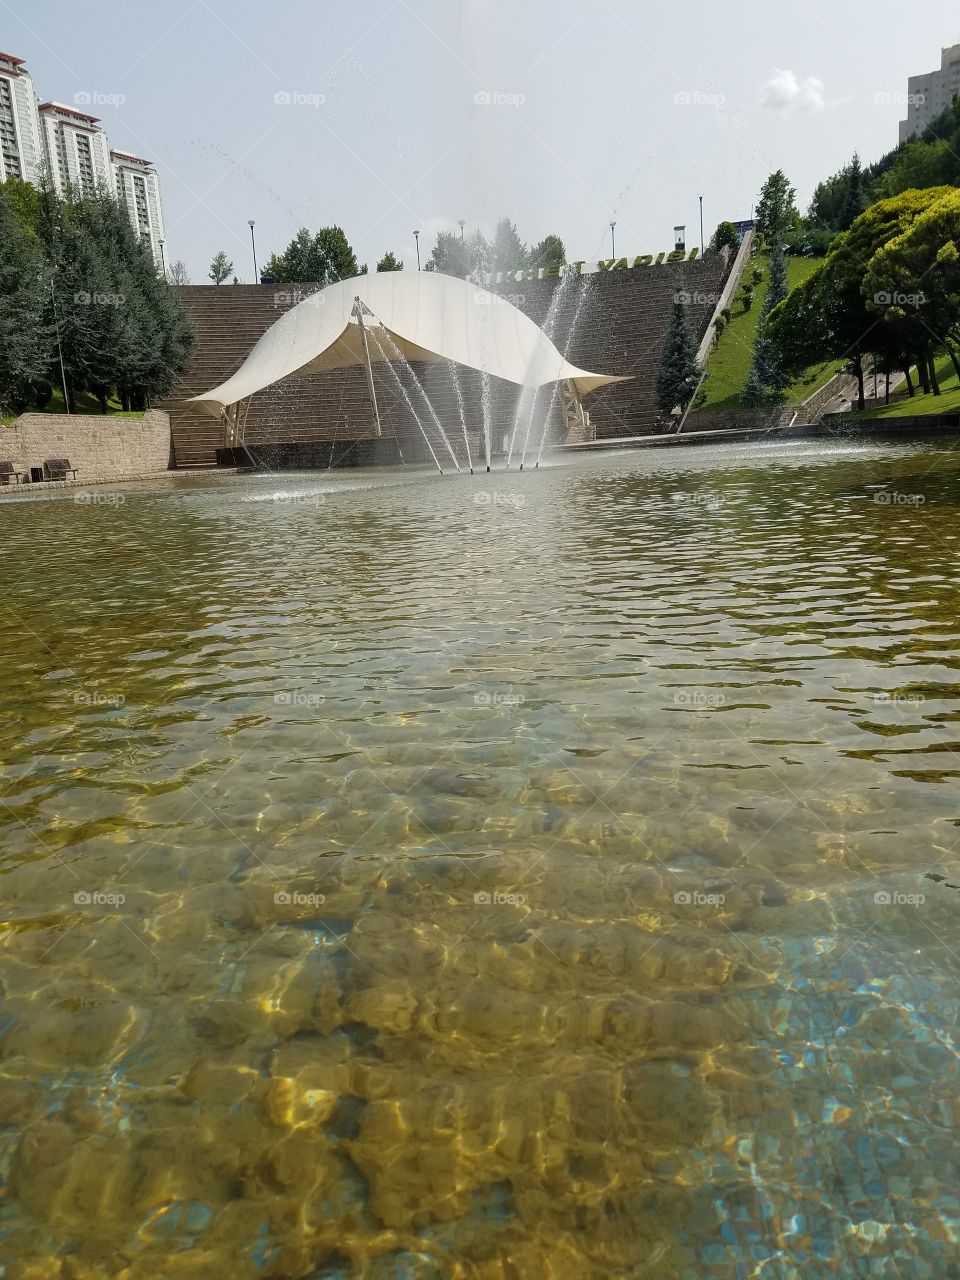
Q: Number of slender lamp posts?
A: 6